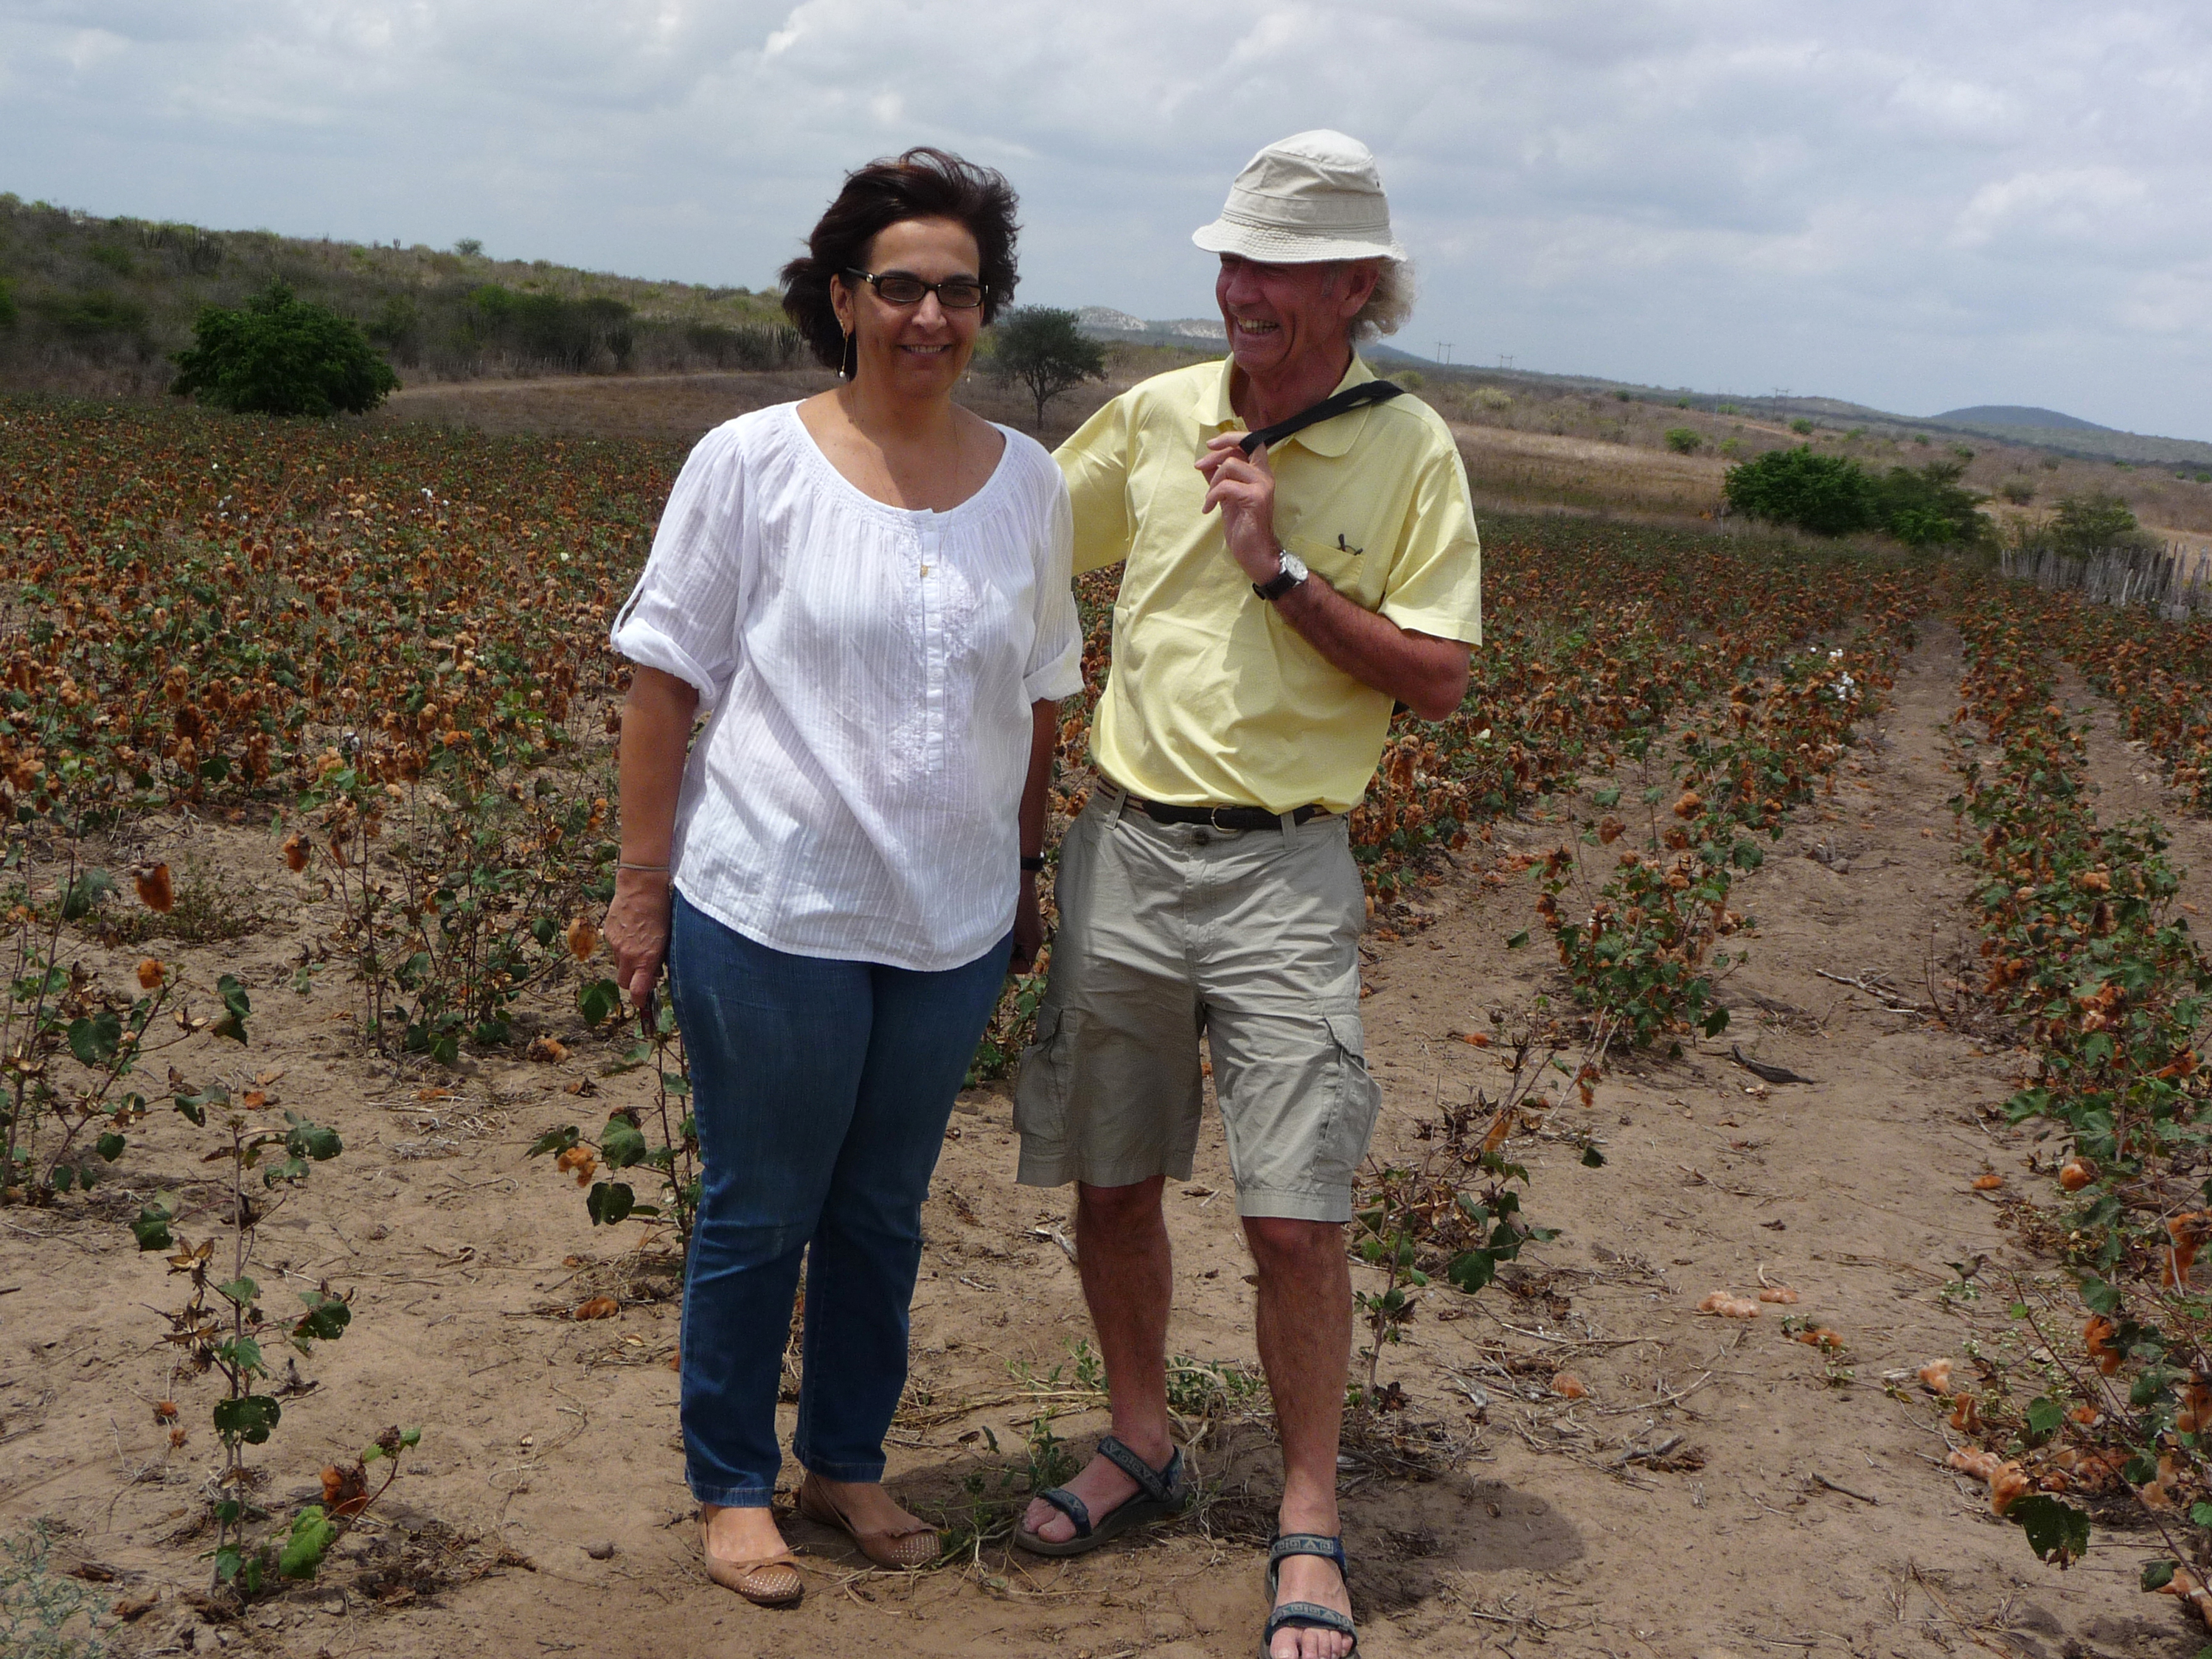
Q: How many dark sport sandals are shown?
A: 2